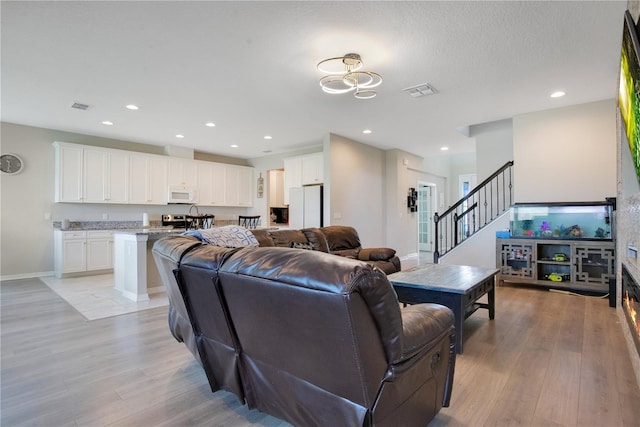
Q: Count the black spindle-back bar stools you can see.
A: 2